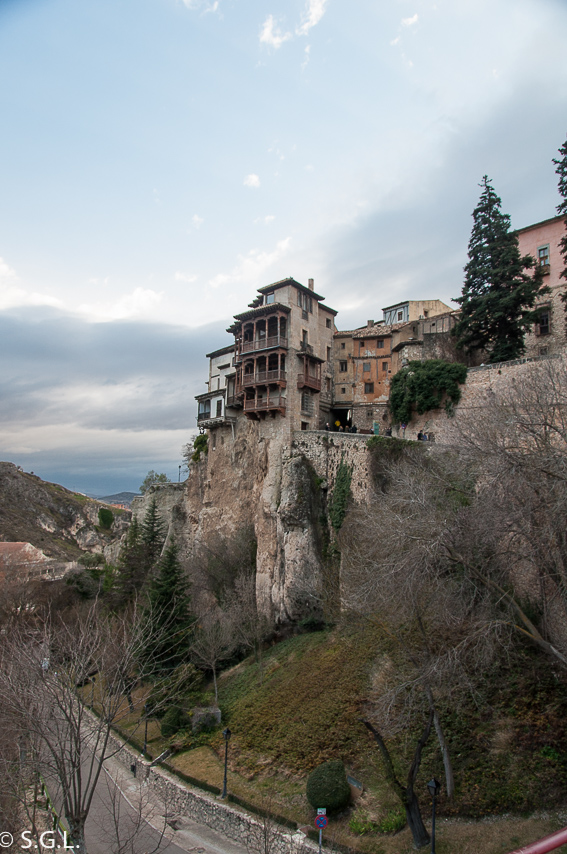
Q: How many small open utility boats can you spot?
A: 0